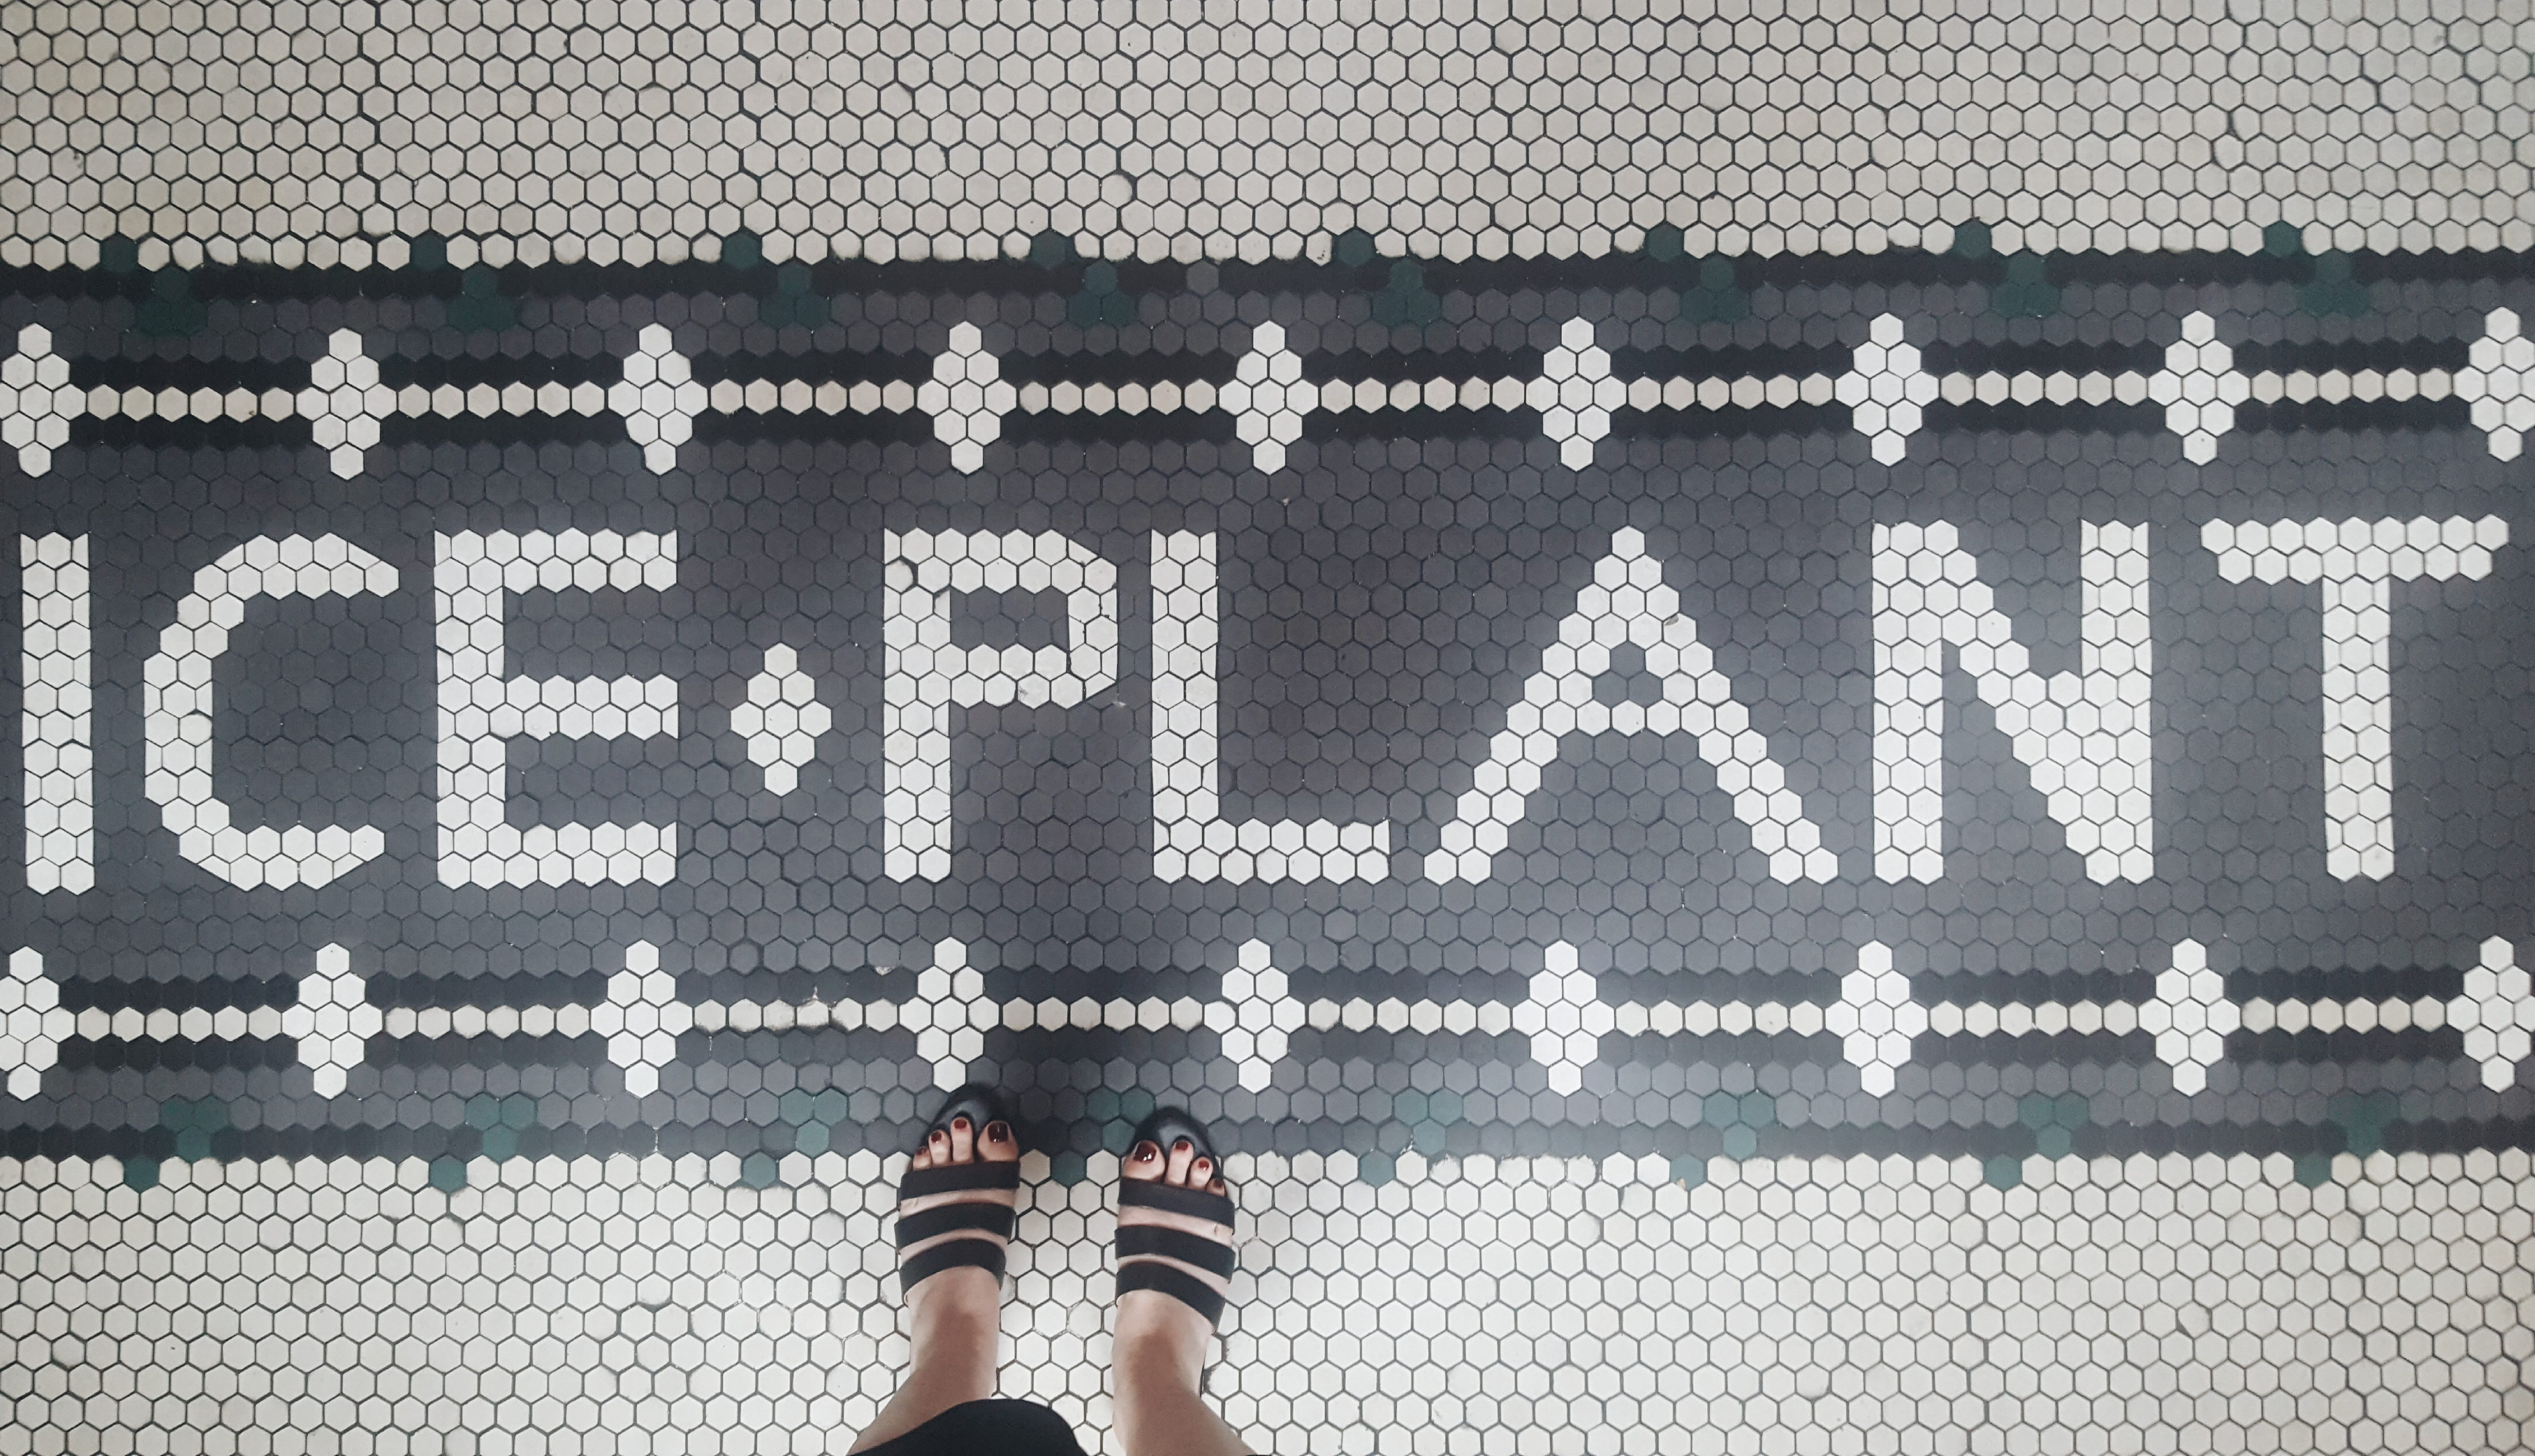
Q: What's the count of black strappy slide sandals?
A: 2